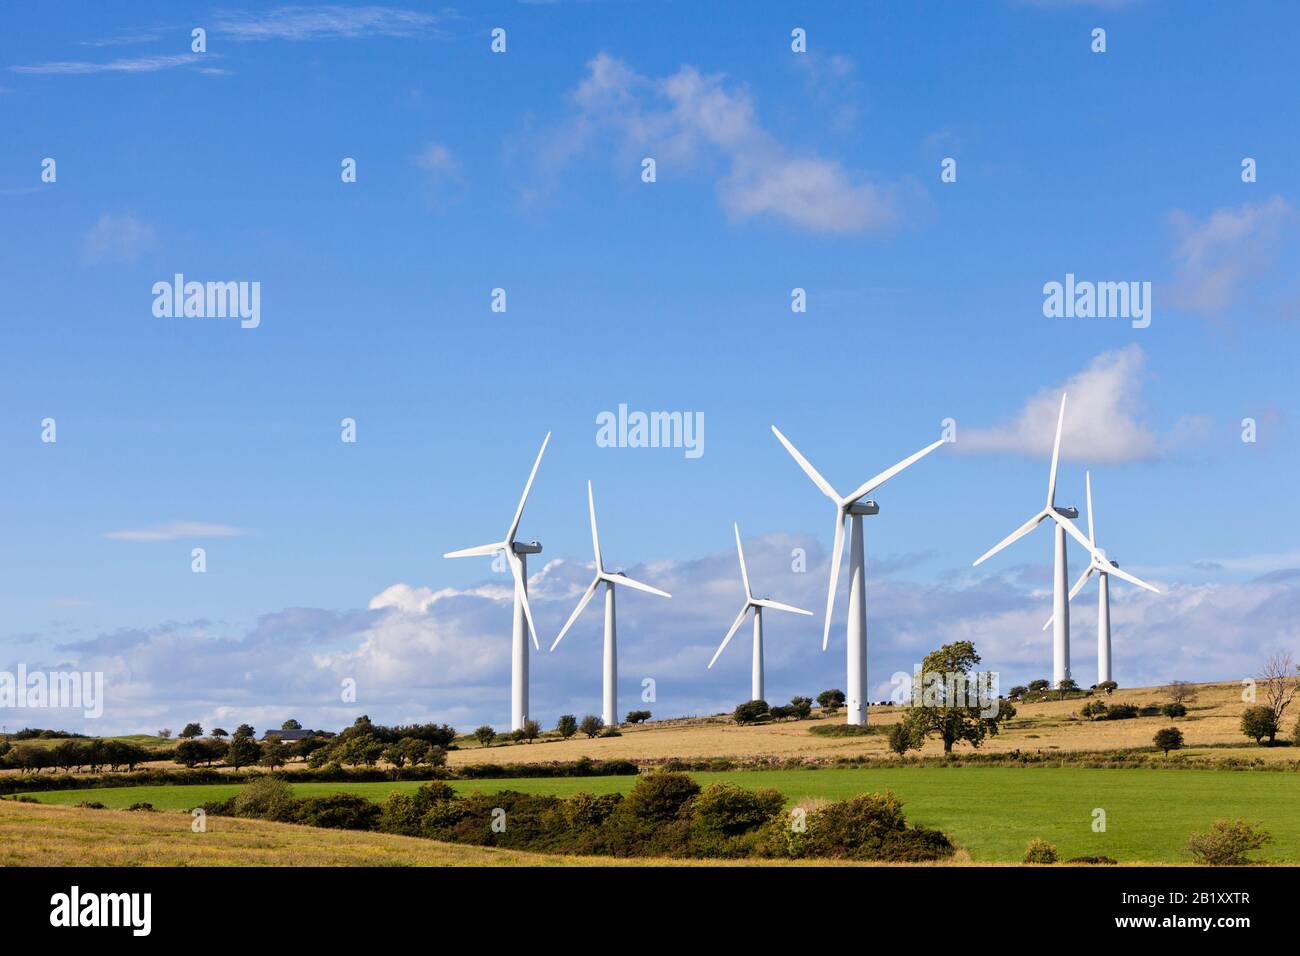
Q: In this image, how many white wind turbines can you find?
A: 6